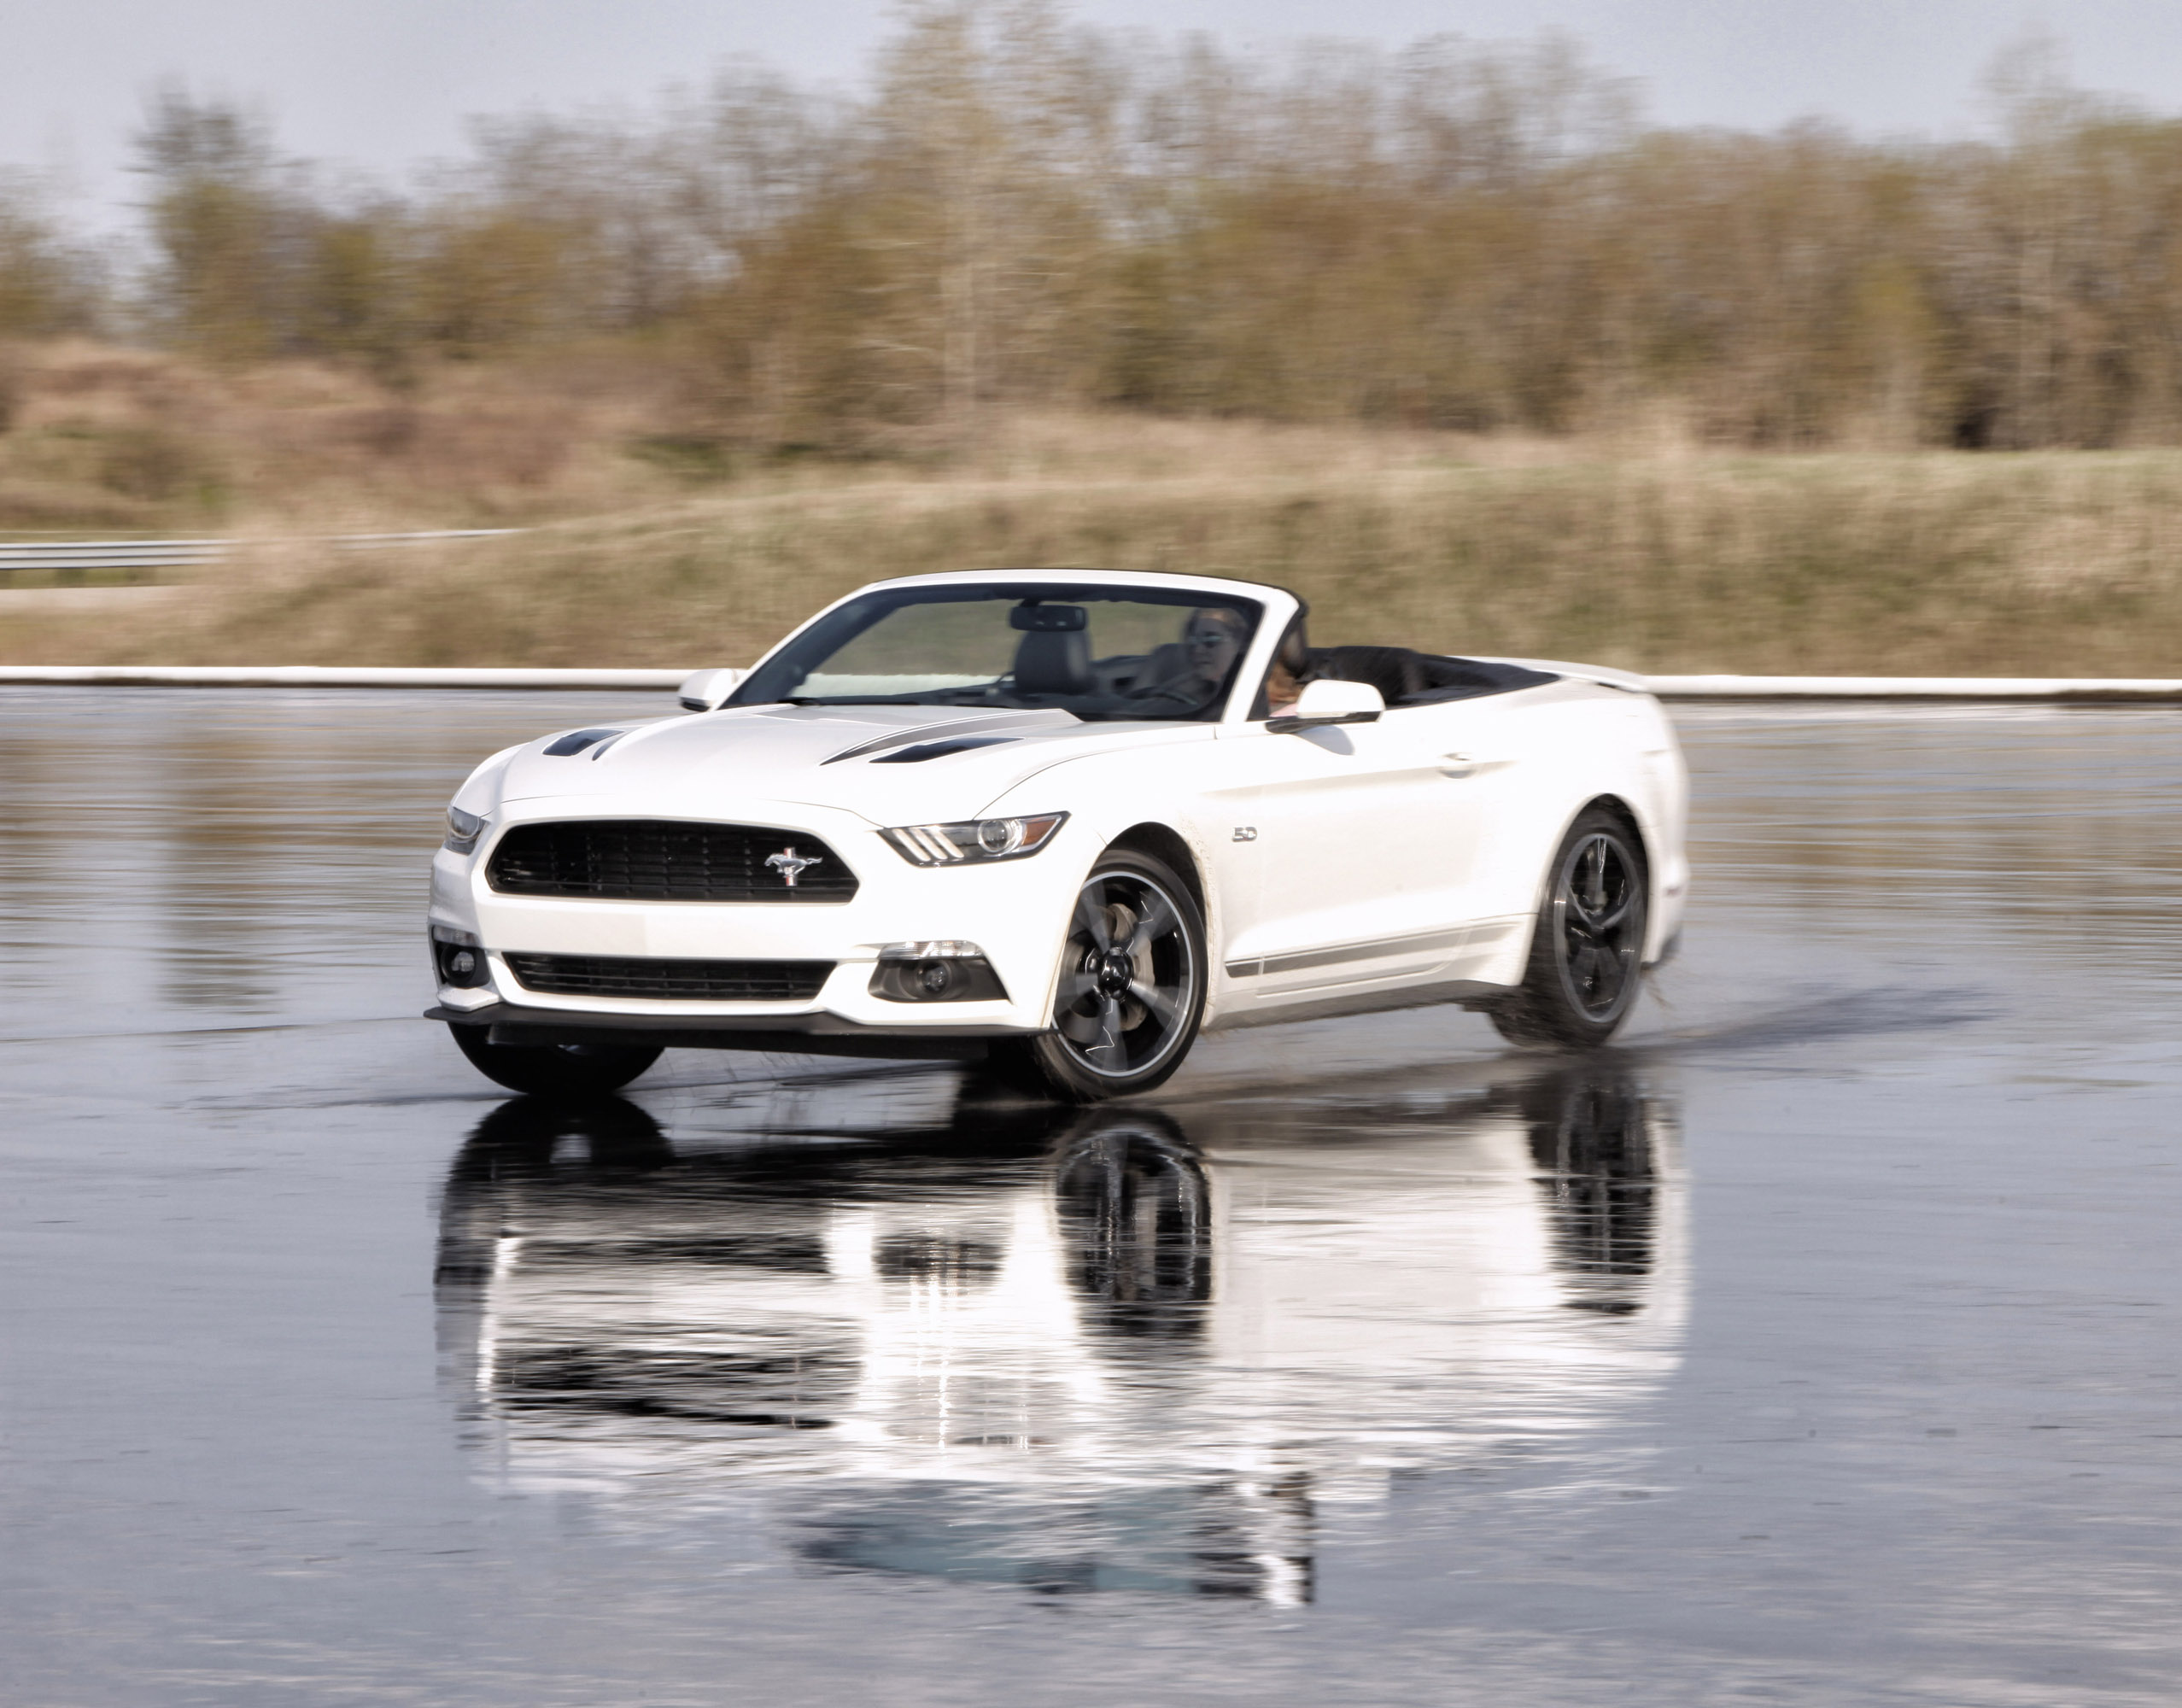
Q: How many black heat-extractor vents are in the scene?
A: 2